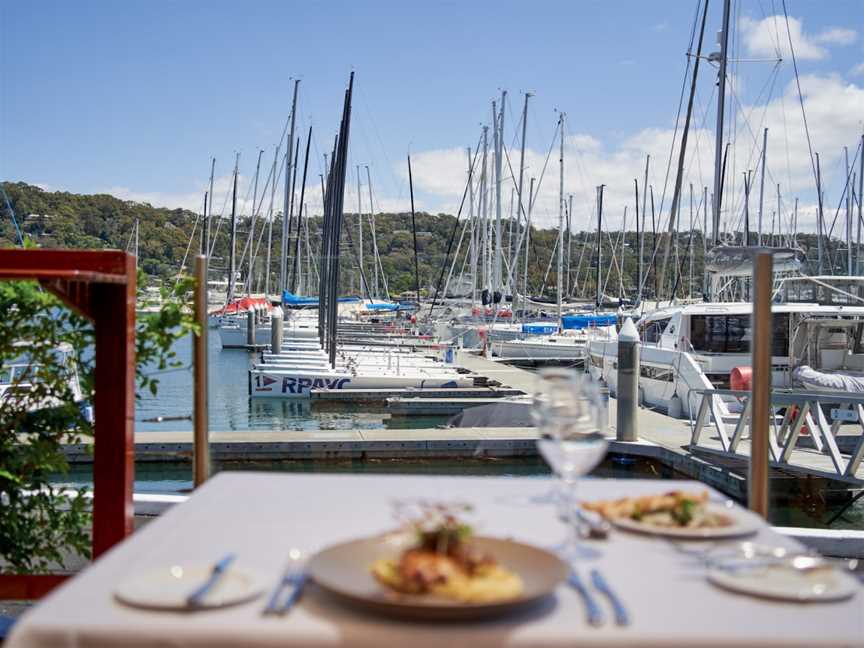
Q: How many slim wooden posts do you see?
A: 2